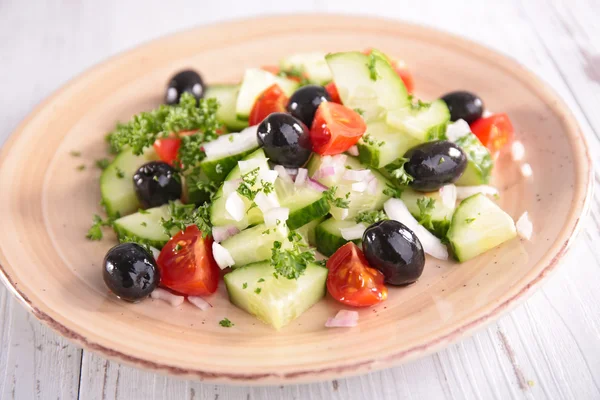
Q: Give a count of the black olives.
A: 8